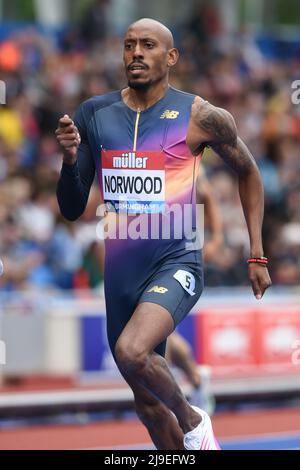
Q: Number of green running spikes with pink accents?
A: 0